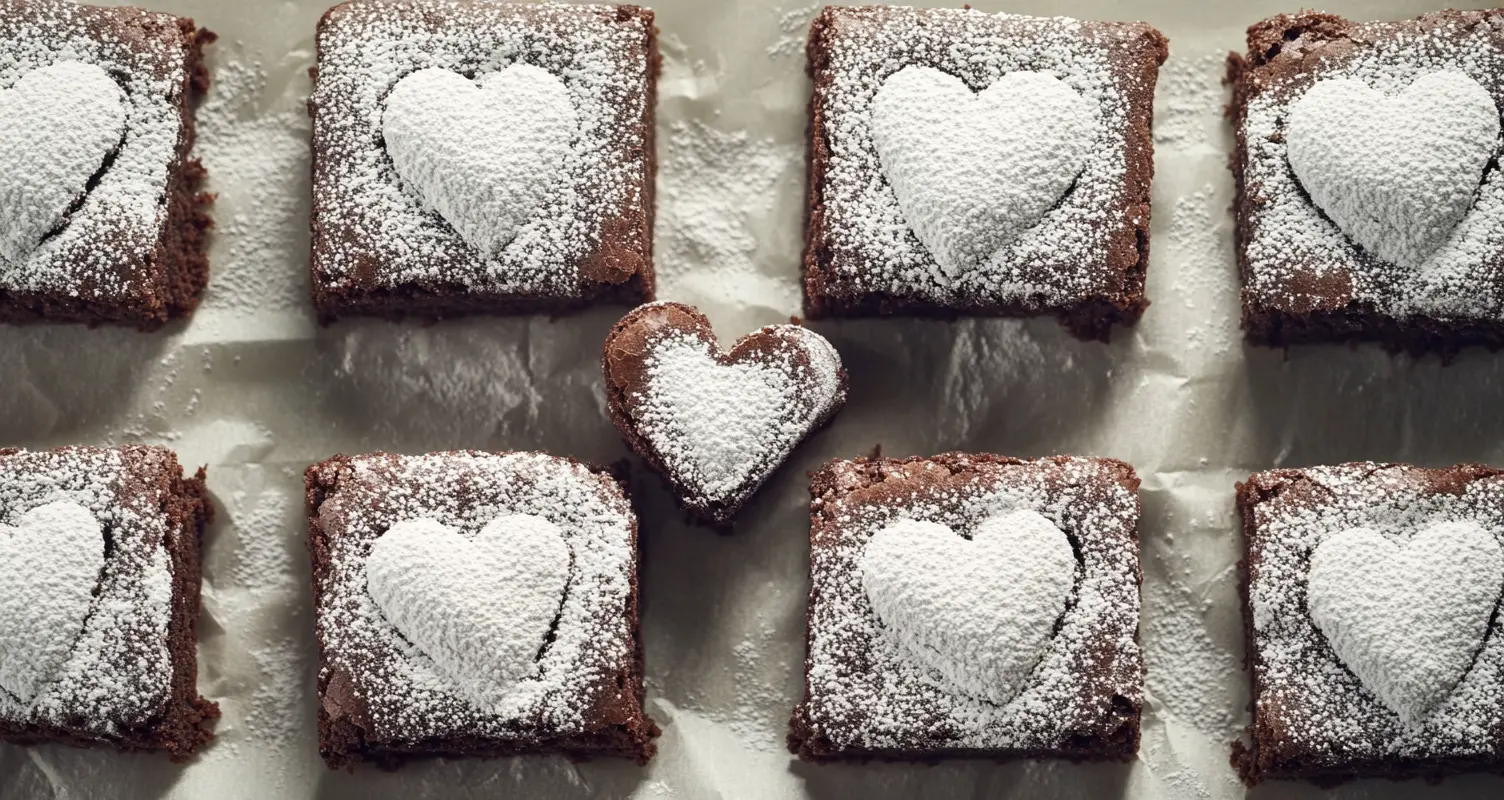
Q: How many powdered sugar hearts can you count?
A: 9